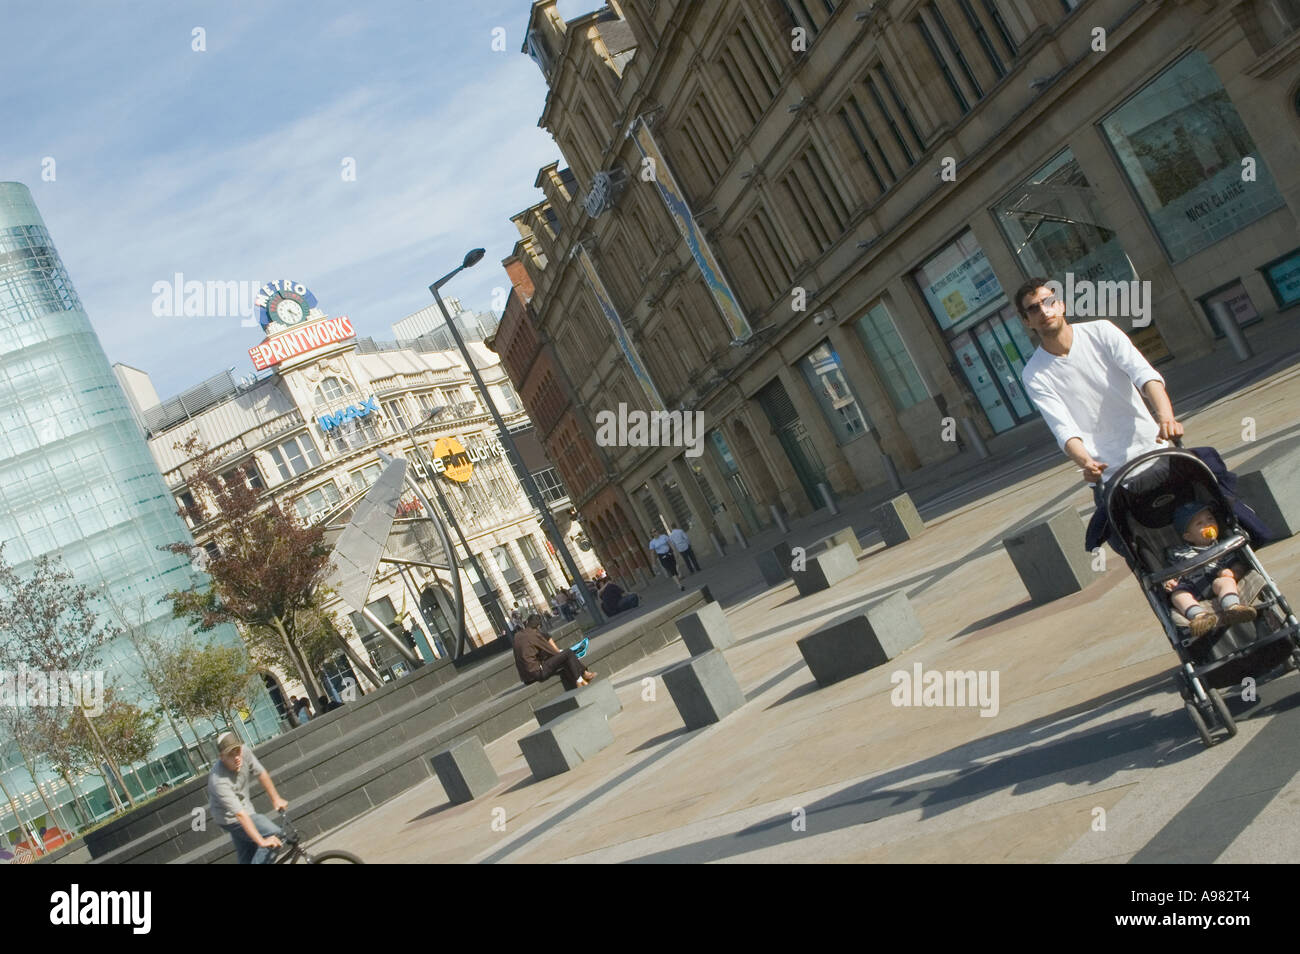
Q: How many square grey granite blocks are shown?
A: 12